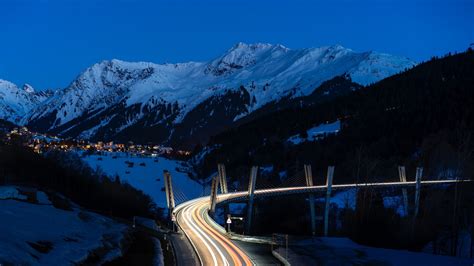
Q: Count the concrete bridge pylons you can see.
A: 8